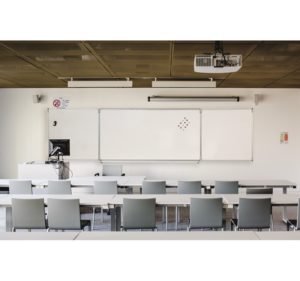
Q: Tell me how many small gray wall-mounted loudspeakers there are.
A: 2